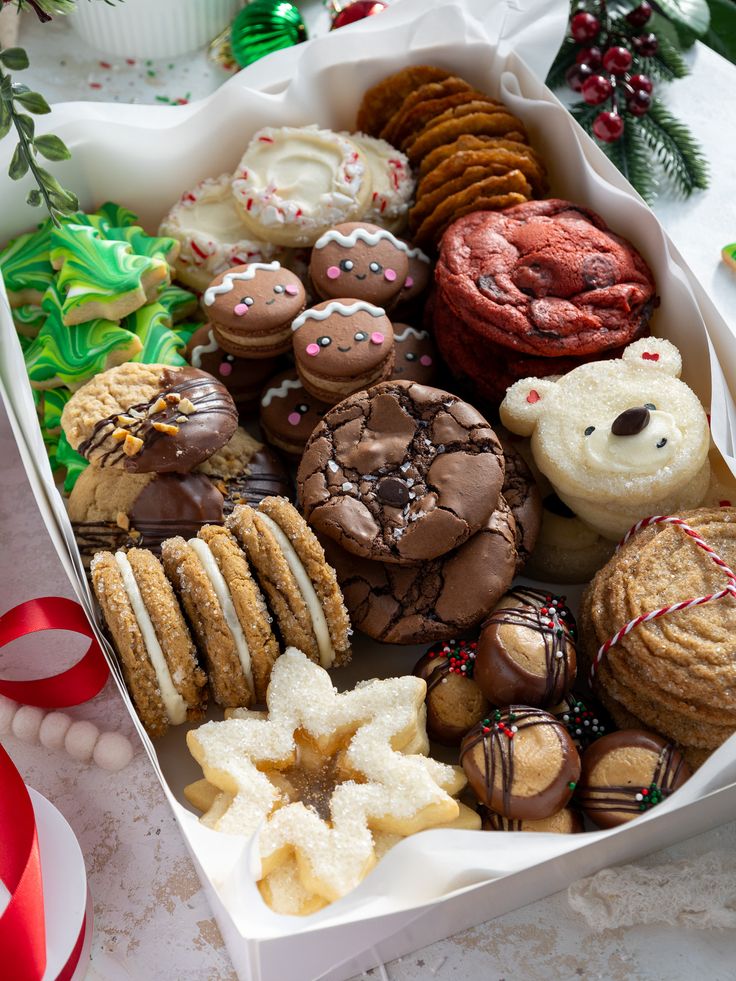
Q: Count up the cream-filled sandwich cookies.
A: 3